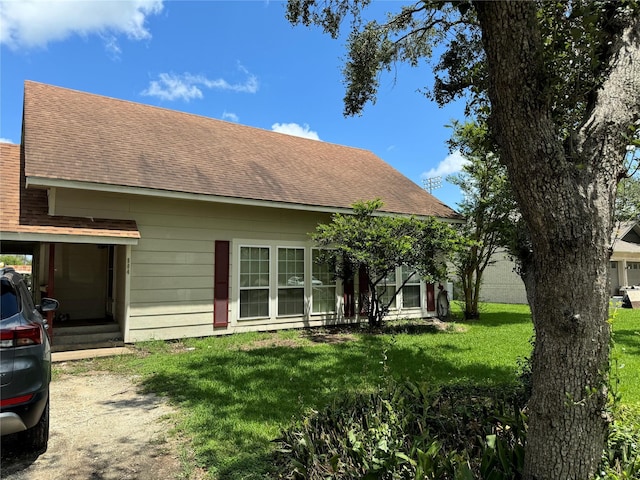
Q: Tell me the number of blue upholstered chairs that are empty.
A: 0